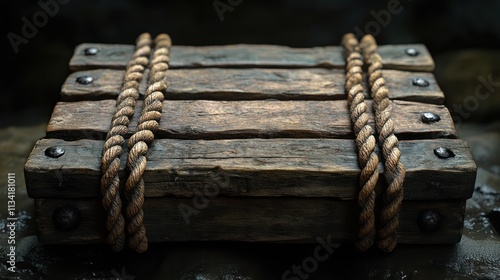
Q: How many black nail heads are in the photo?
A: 9